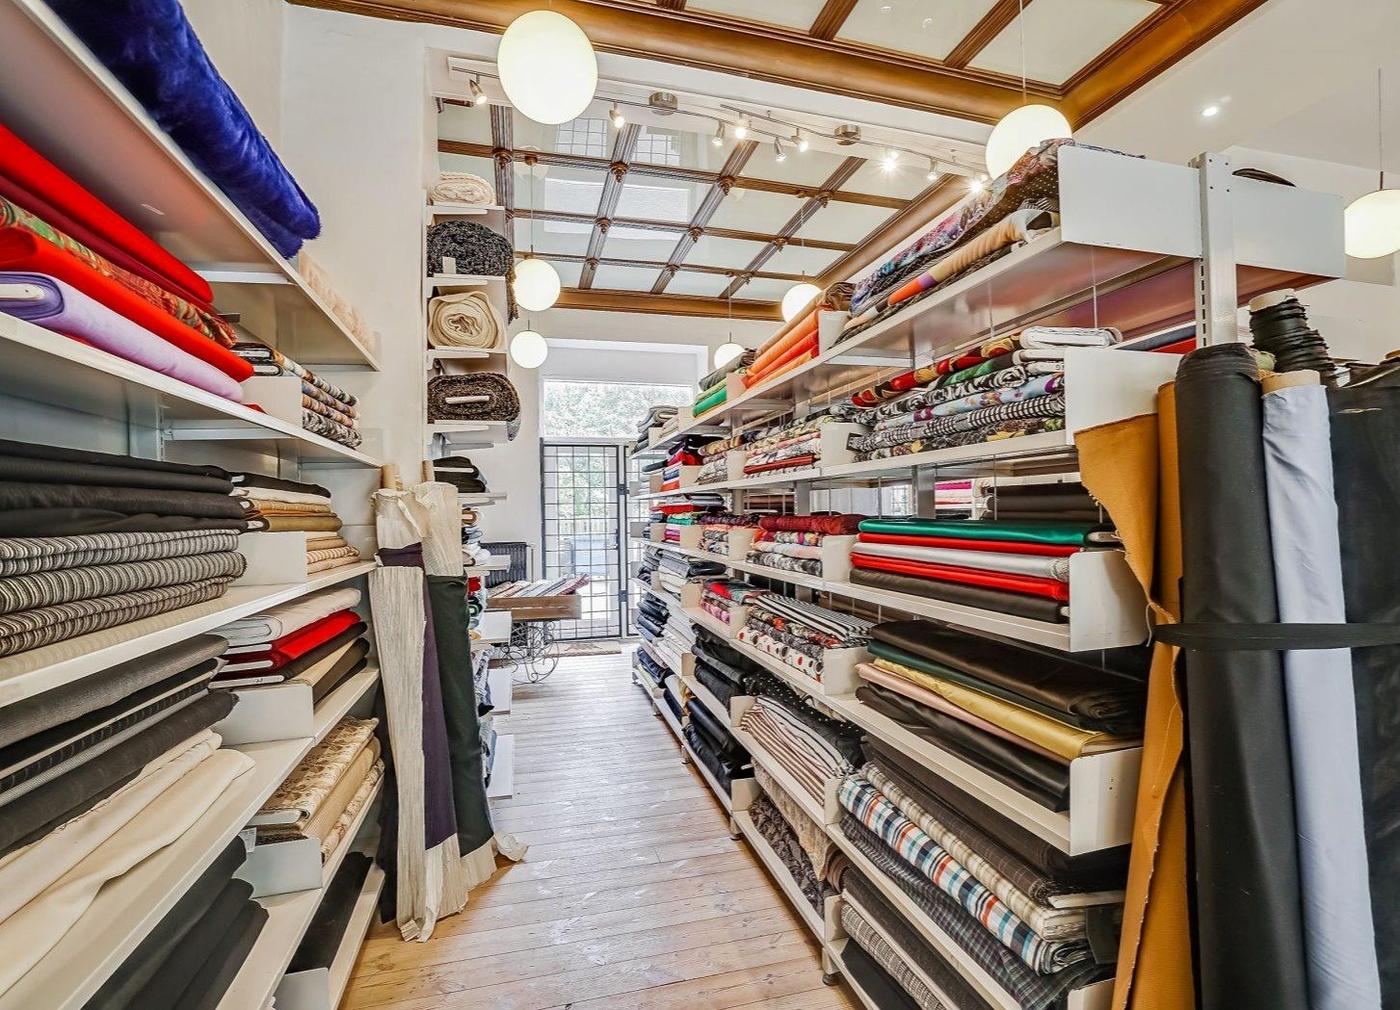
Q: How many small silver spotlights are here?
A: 9